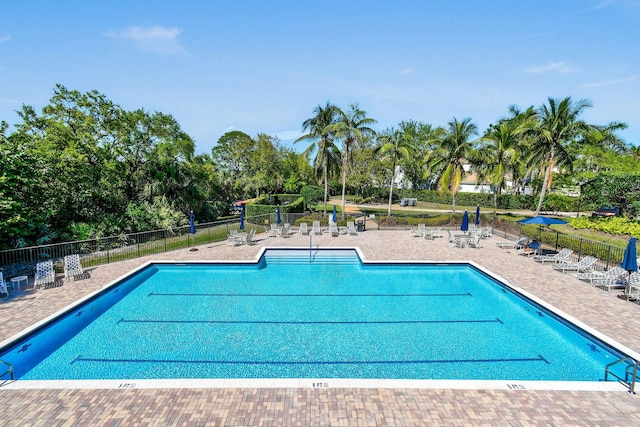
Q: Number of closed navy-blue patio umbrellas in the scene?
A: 7